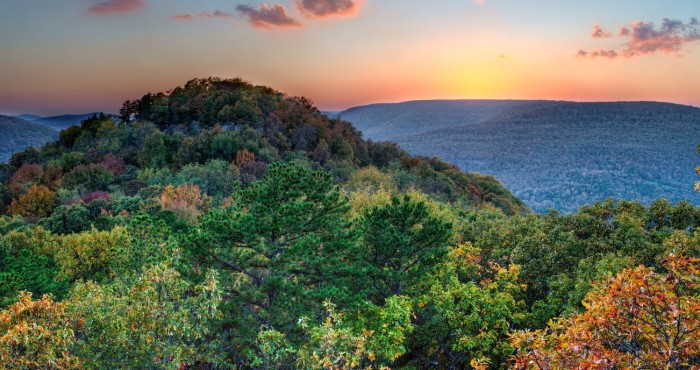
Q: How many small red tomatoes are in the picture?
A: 0